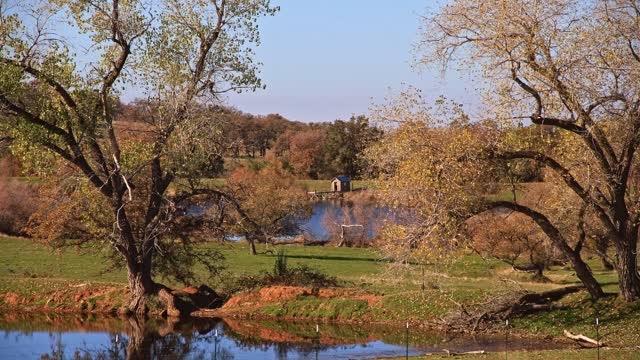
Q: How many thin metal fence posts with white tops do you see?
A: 6